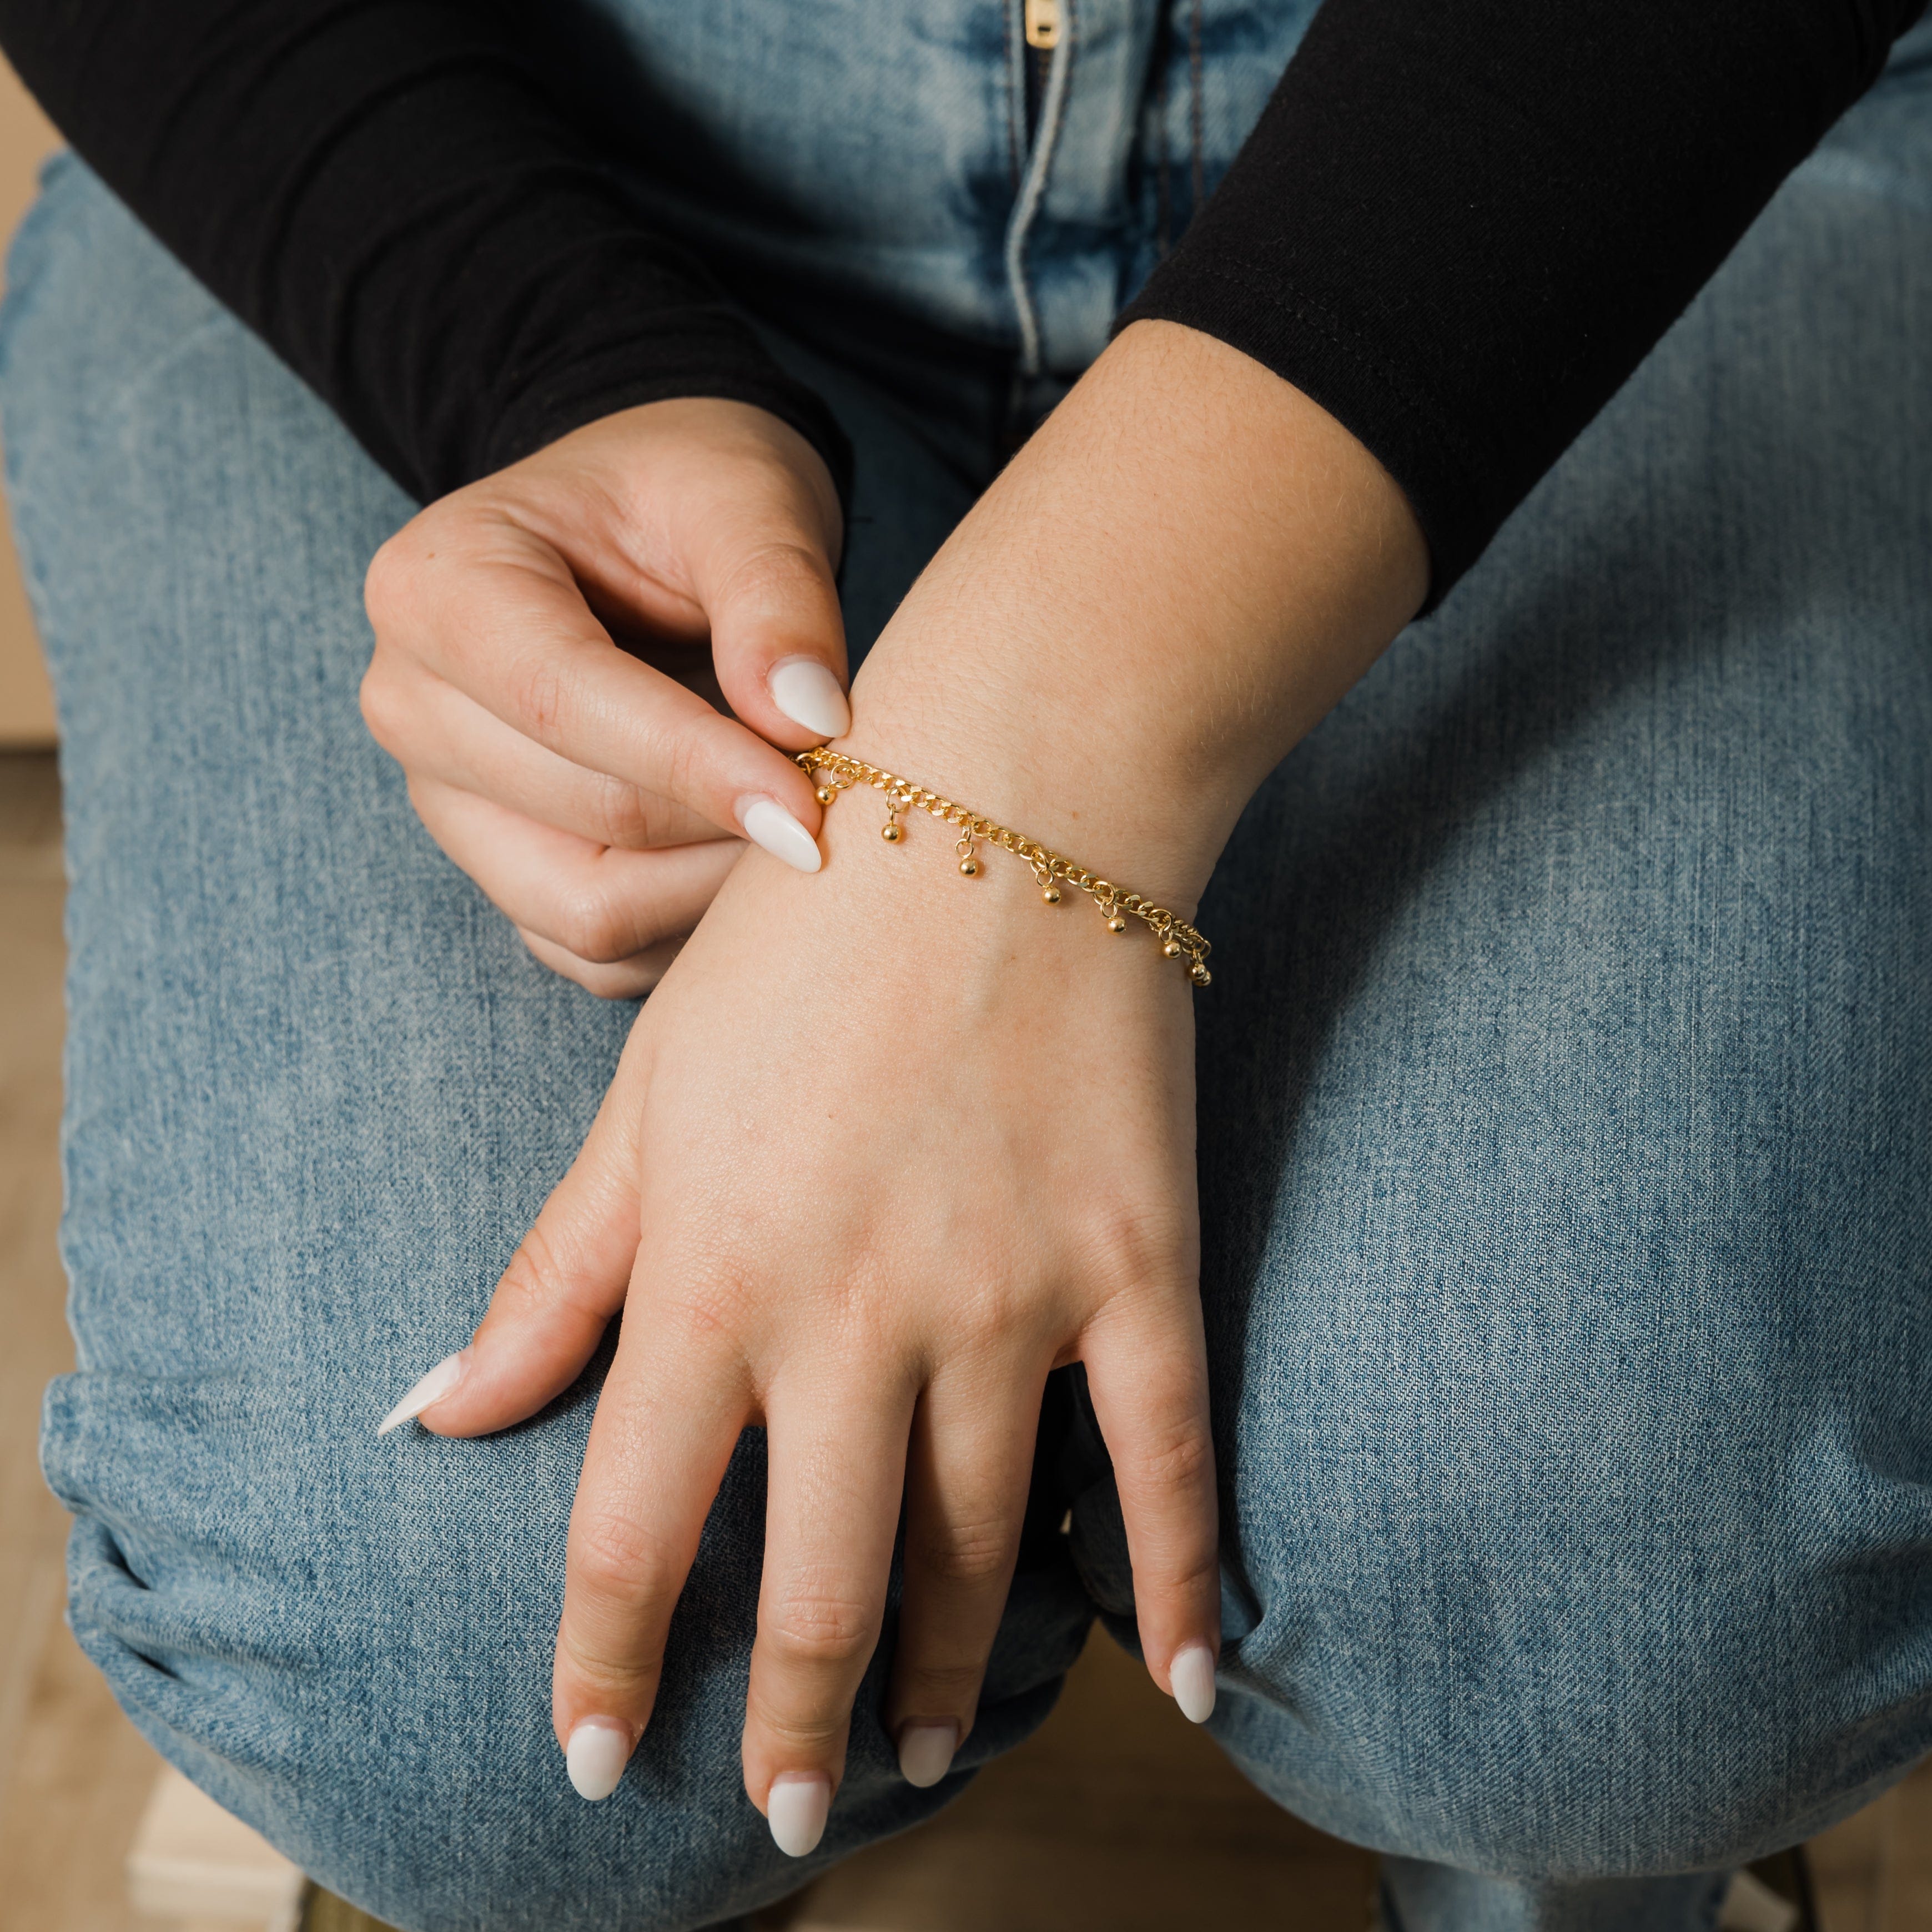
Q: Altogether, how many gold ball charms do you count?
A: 8